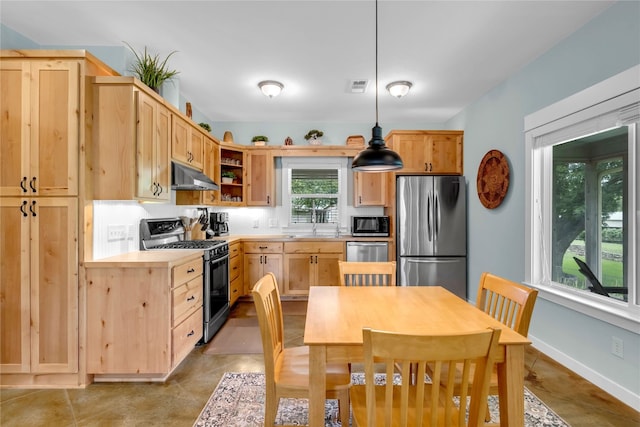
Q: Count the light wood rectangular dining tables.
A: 1